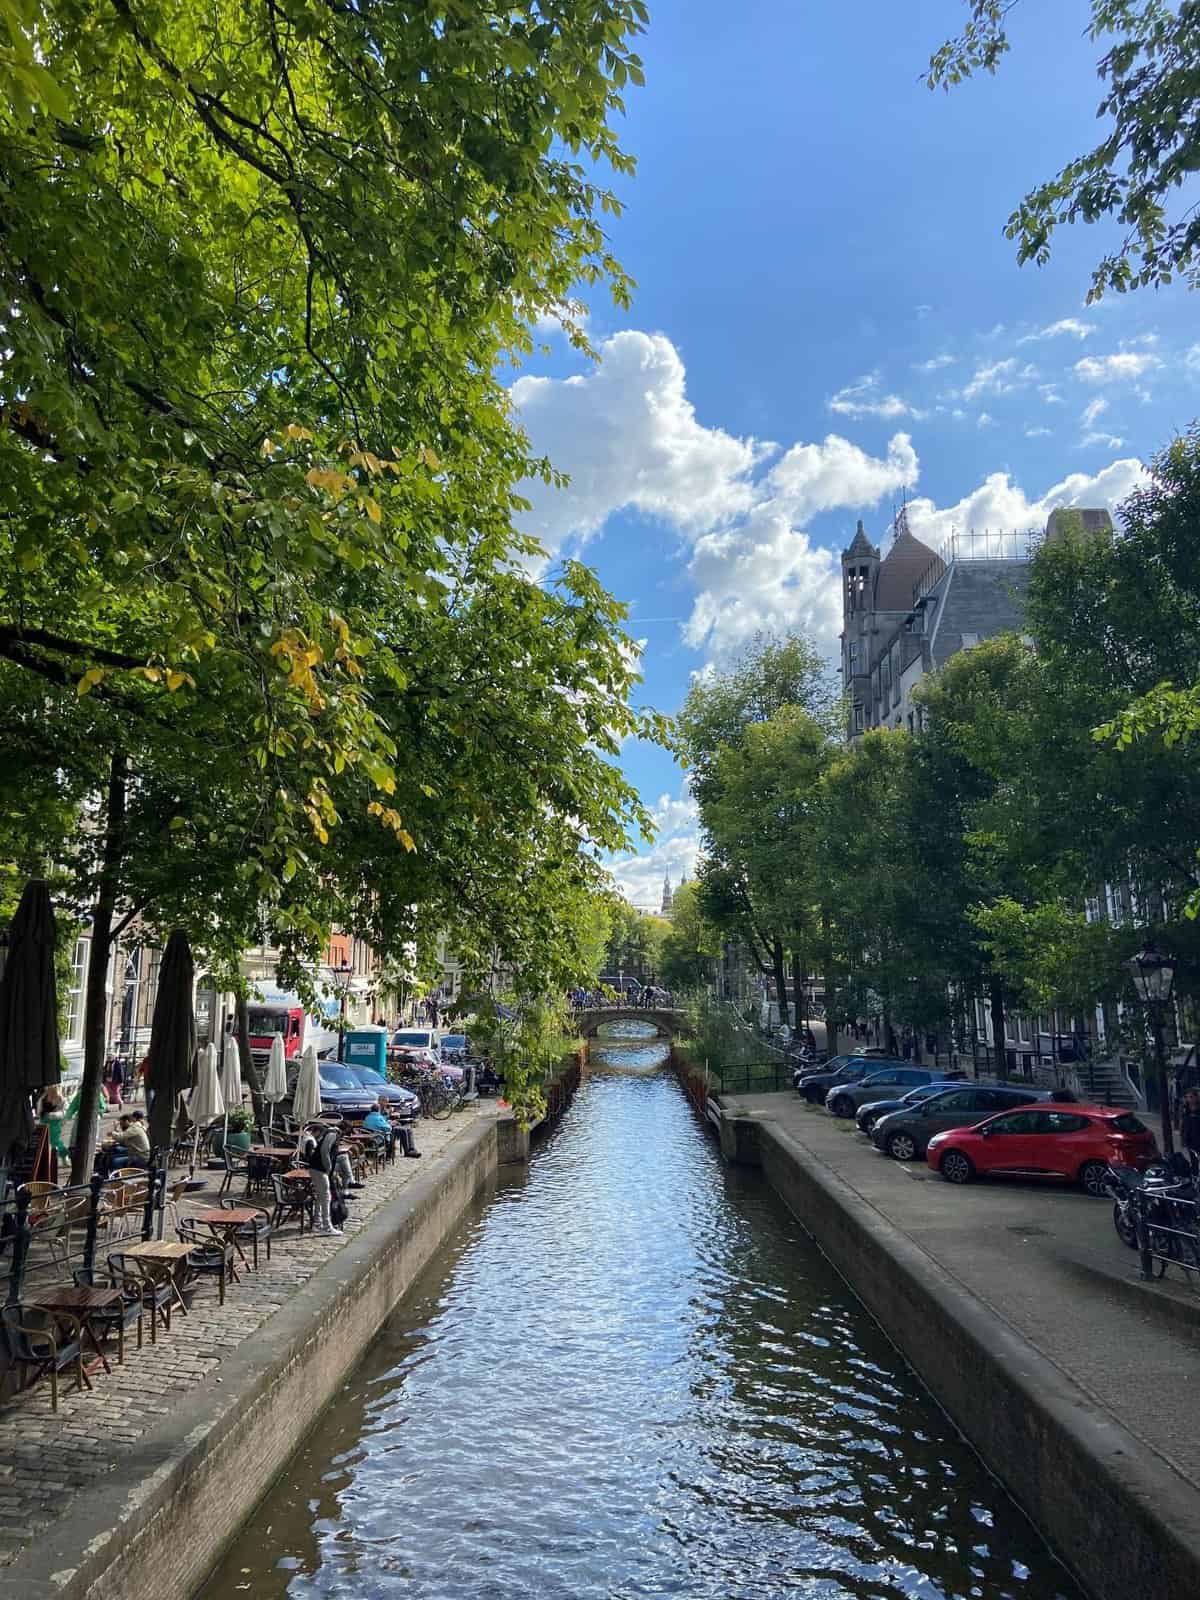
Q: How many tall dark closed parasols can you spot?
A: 2